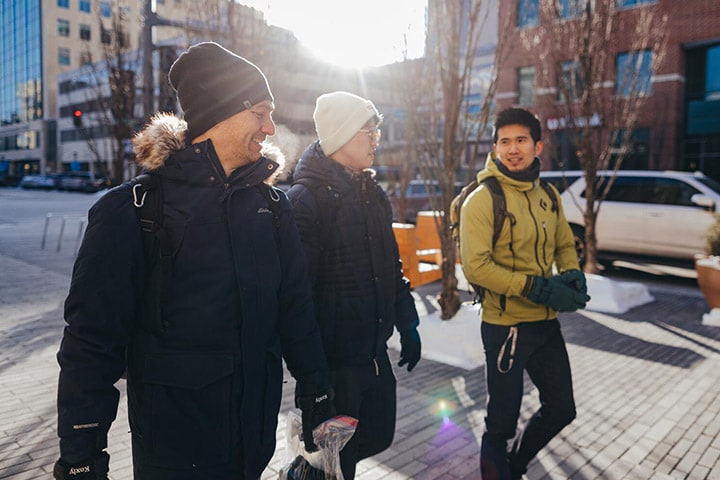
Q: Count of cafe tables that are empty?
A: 0